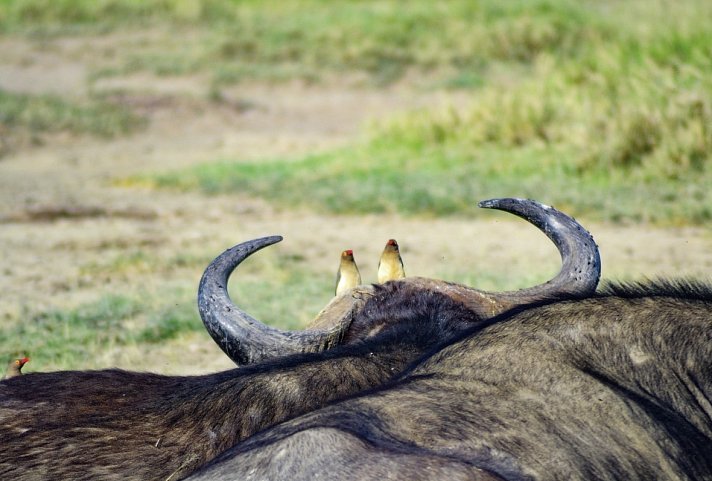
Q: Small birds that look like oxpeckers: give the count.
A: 3